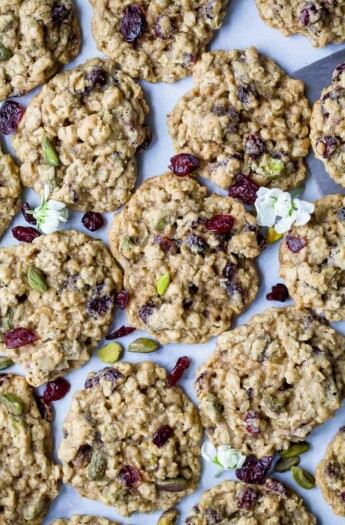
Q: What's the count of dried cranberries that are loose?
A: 12